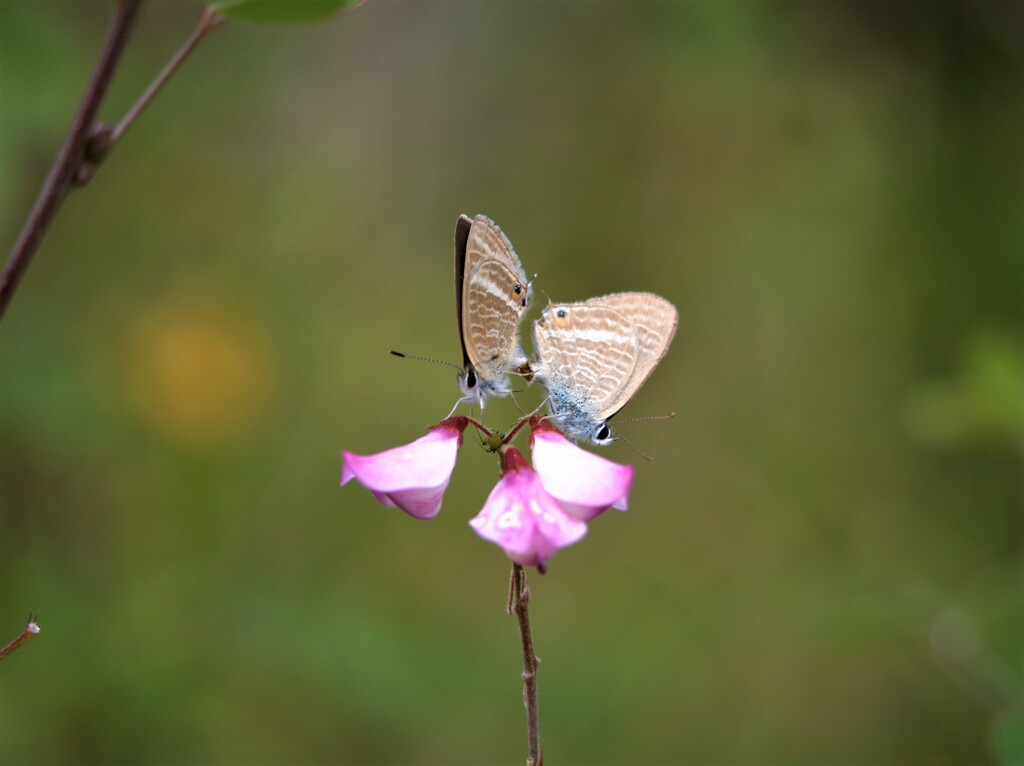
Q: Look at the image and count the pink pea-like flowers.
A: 3